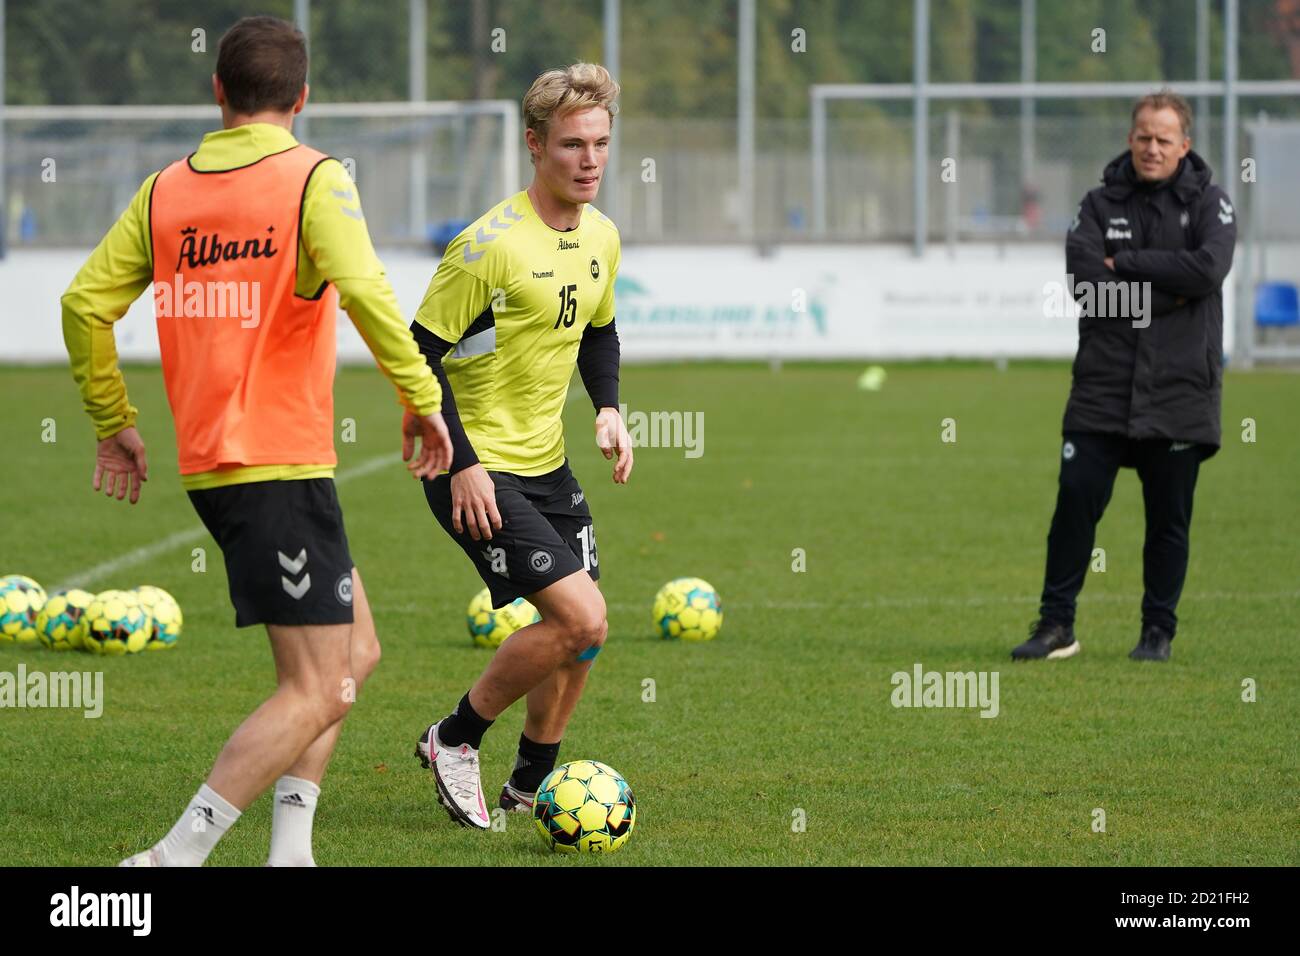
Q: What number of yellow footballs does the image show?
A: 7